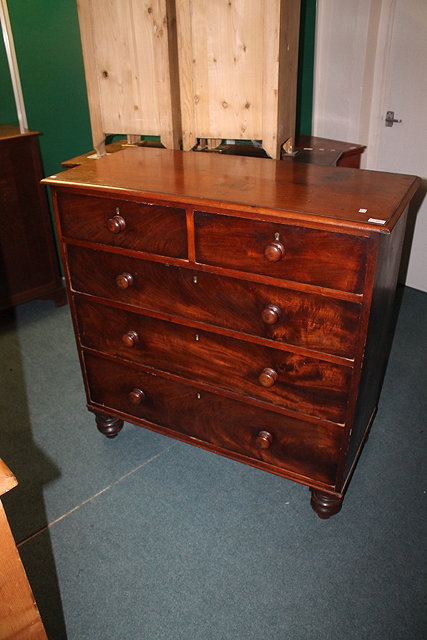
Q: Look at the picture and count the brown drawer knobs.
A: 8